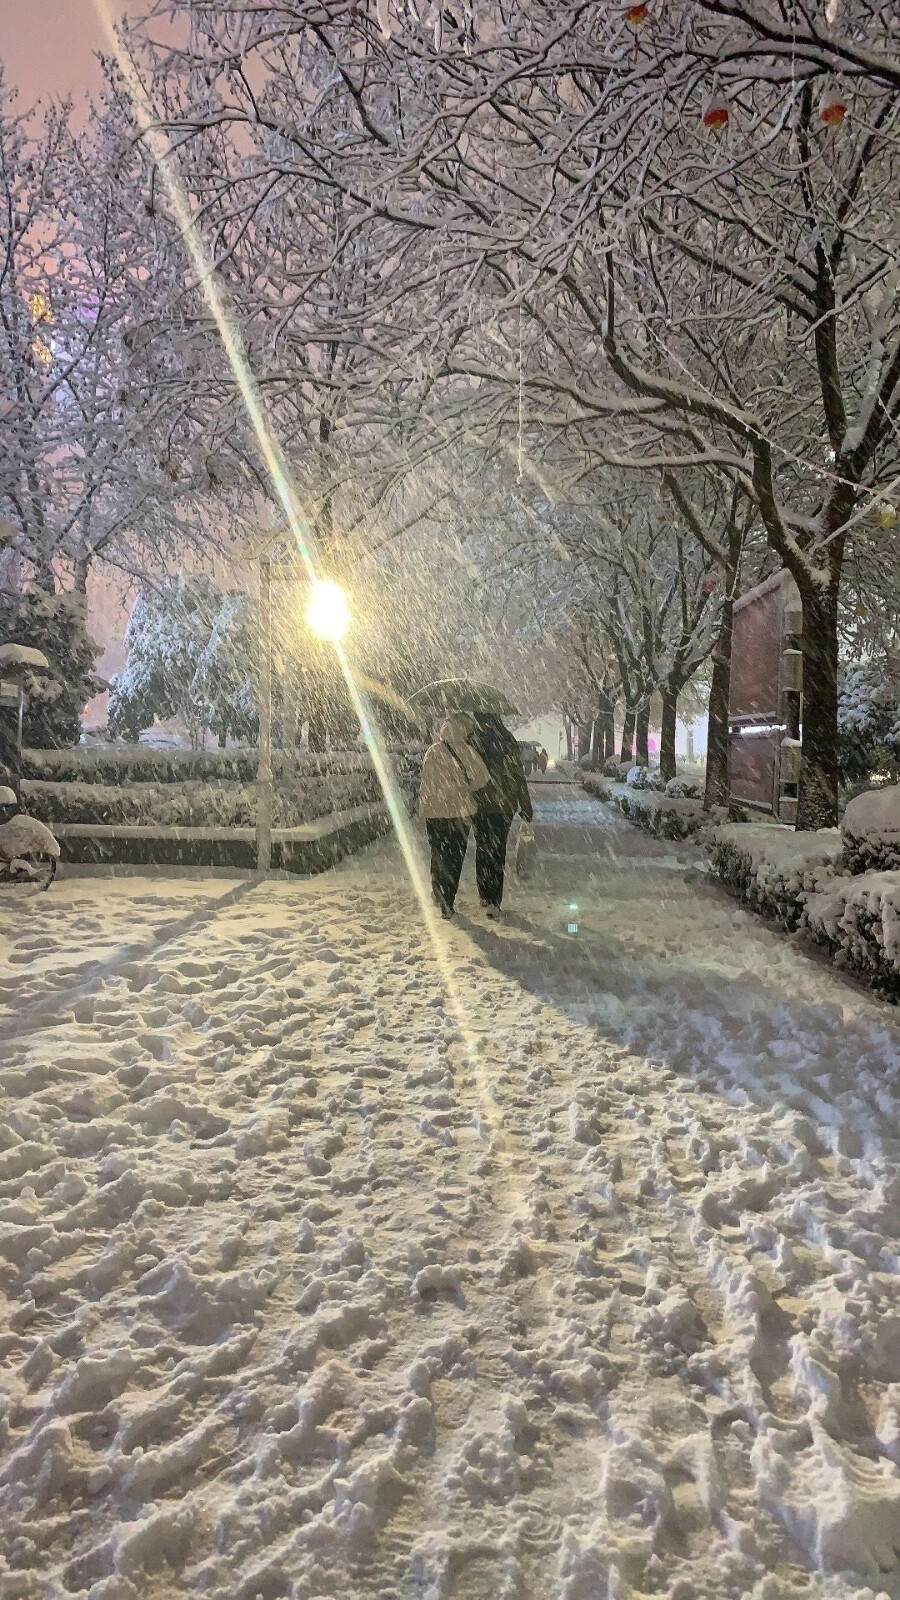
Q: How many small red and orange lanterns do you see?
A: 3